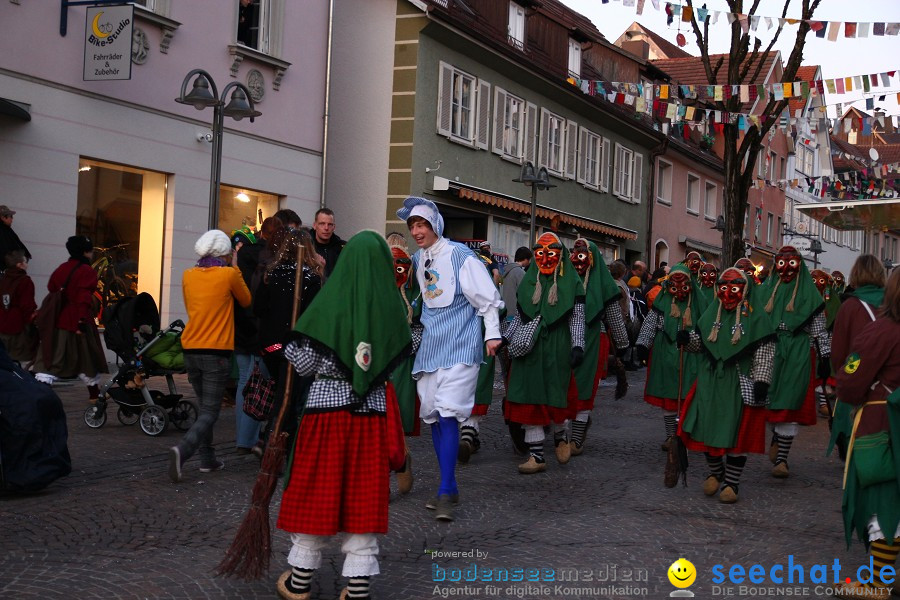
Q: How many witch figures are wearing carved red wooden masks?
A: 11